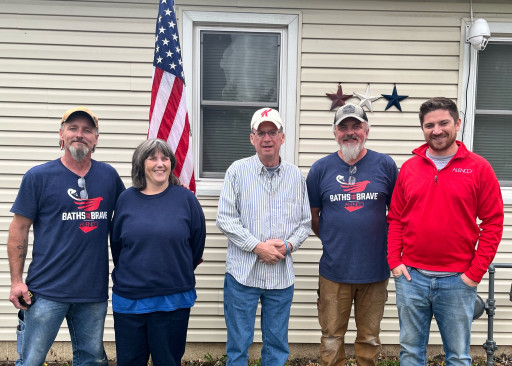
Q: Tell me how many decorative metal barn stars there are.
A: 3